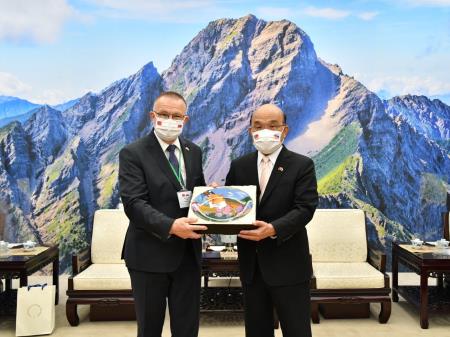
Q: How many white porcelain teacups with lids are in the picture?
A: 4